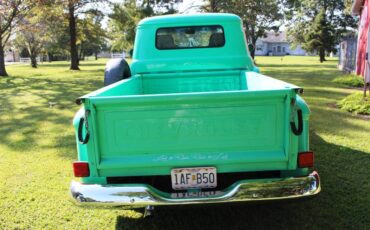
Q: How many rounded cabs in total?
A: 1